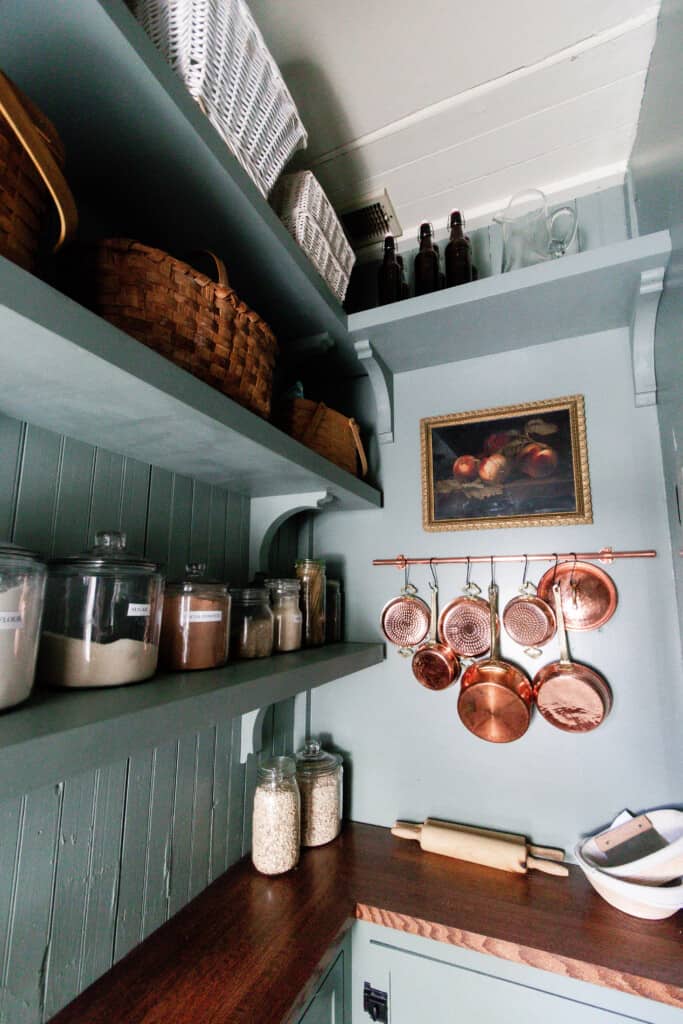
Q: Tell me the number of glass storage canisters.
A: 9